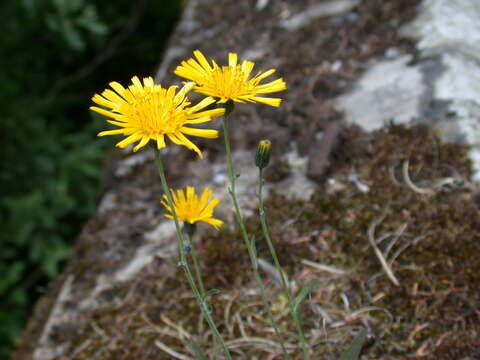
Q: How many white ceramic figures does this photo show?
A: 0